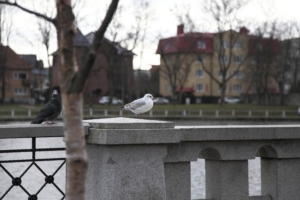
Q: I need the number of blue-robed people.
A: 0